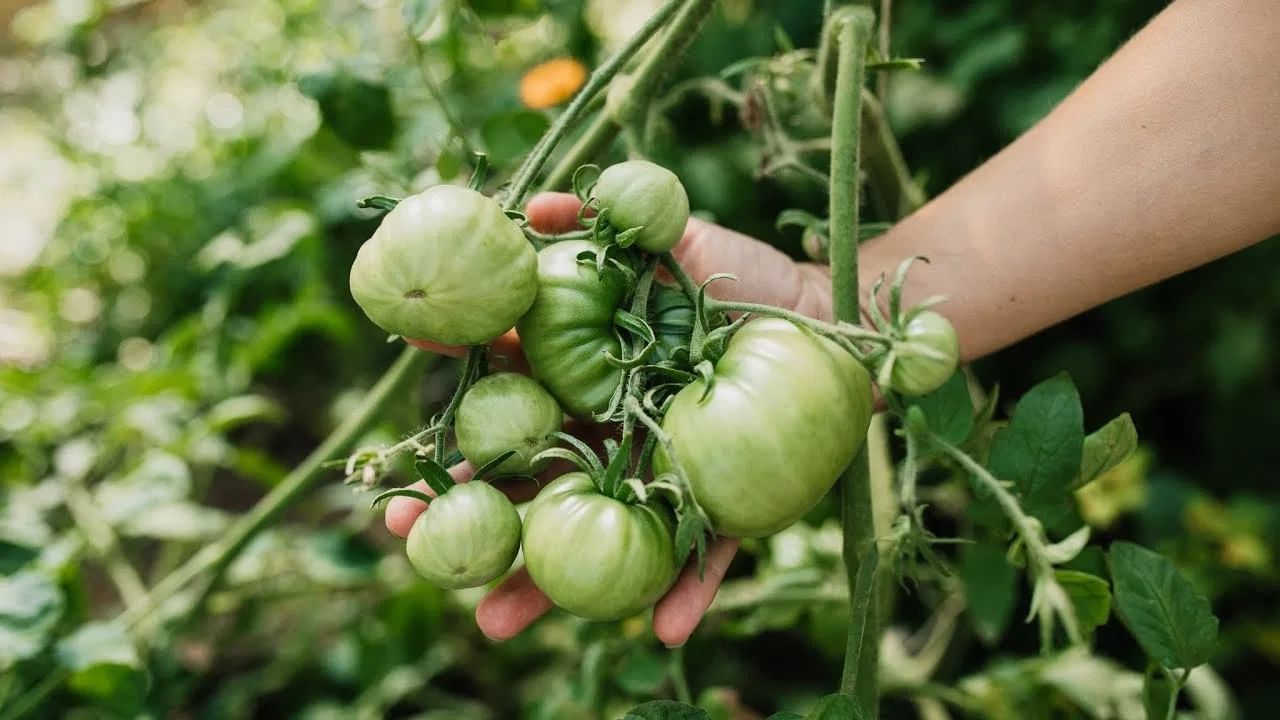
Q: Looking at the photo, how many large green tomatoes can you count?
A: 4